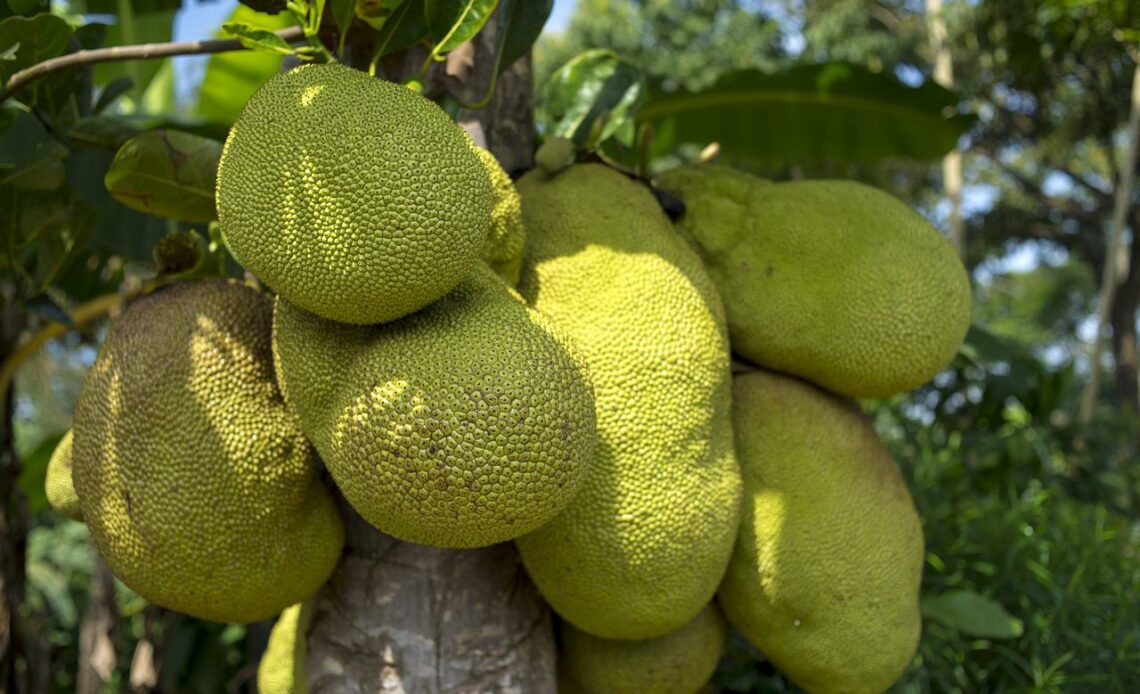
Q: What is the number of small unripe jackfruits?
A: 1